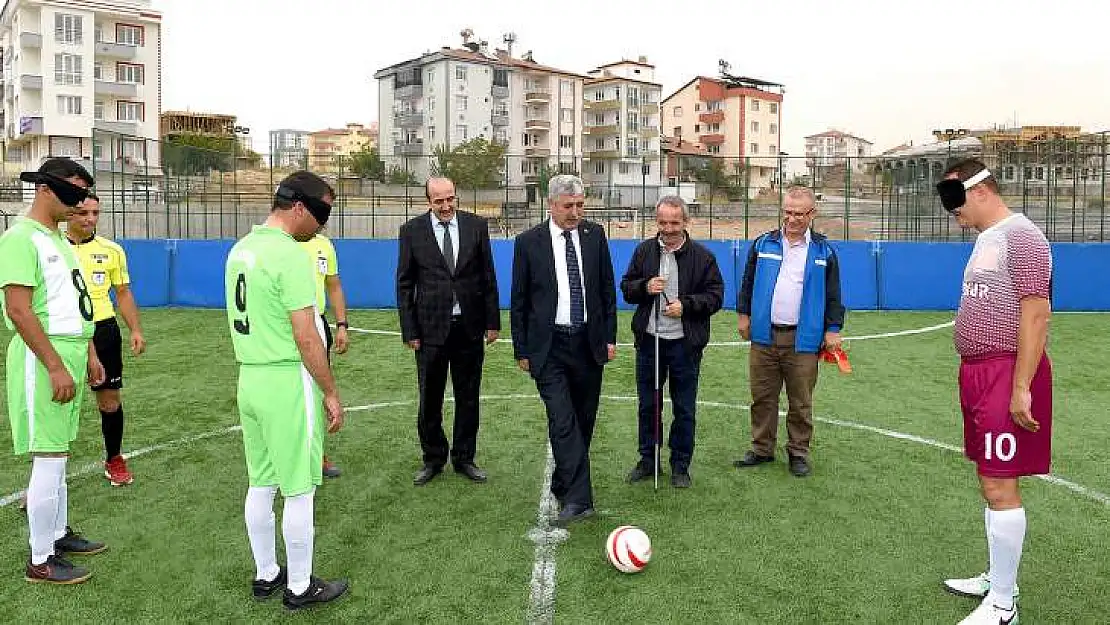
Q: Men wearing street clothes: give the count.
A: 4